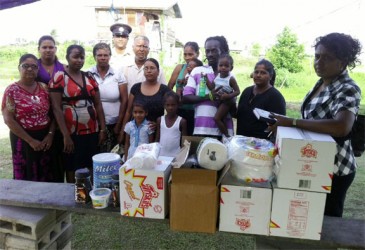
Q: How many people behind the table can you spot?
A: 15